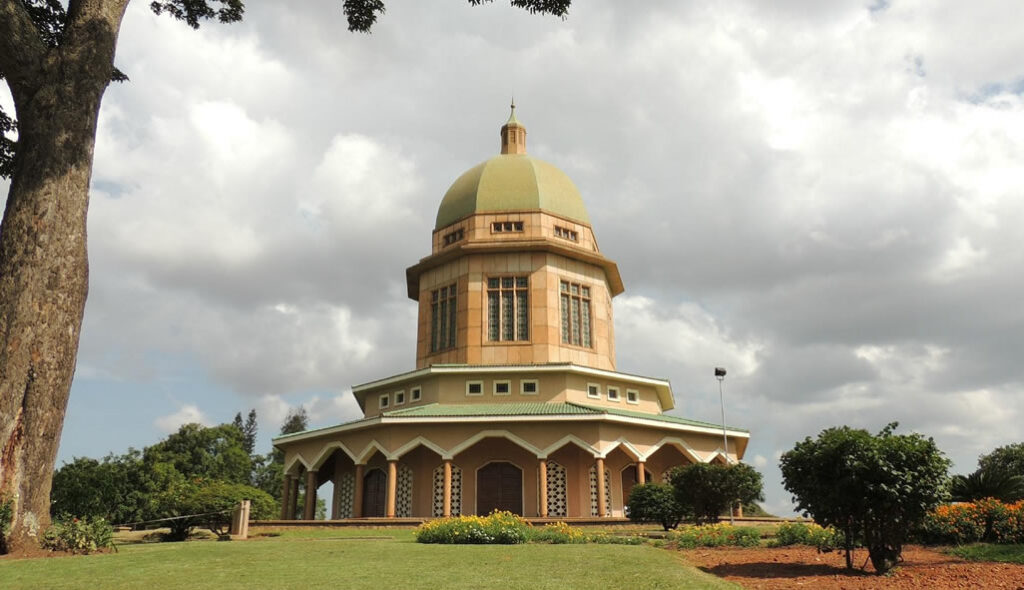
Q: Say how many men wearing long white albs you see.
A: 0